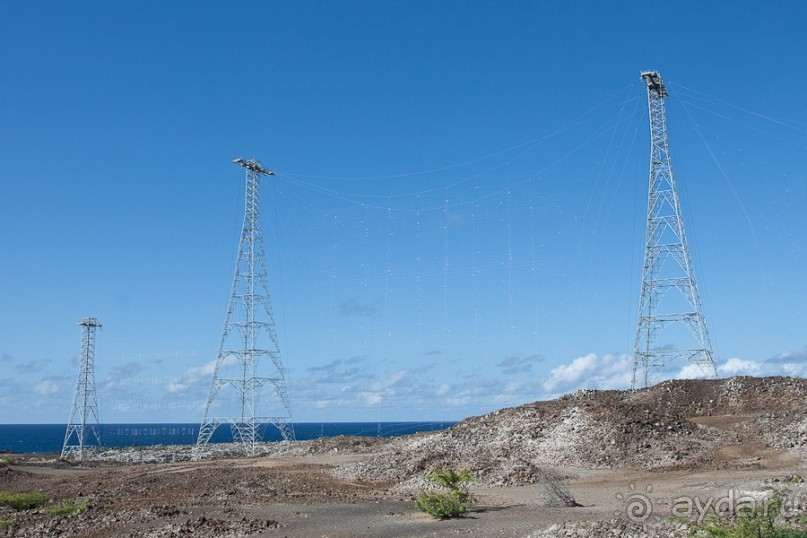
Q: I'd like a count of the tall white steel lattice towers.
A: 3